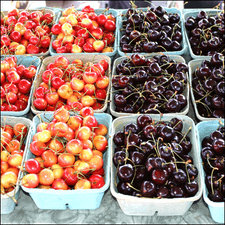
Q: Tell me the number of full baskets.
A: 6